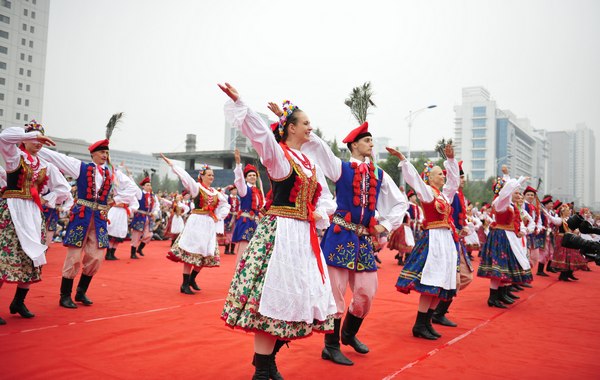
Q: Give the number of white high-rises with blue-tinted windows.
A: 1